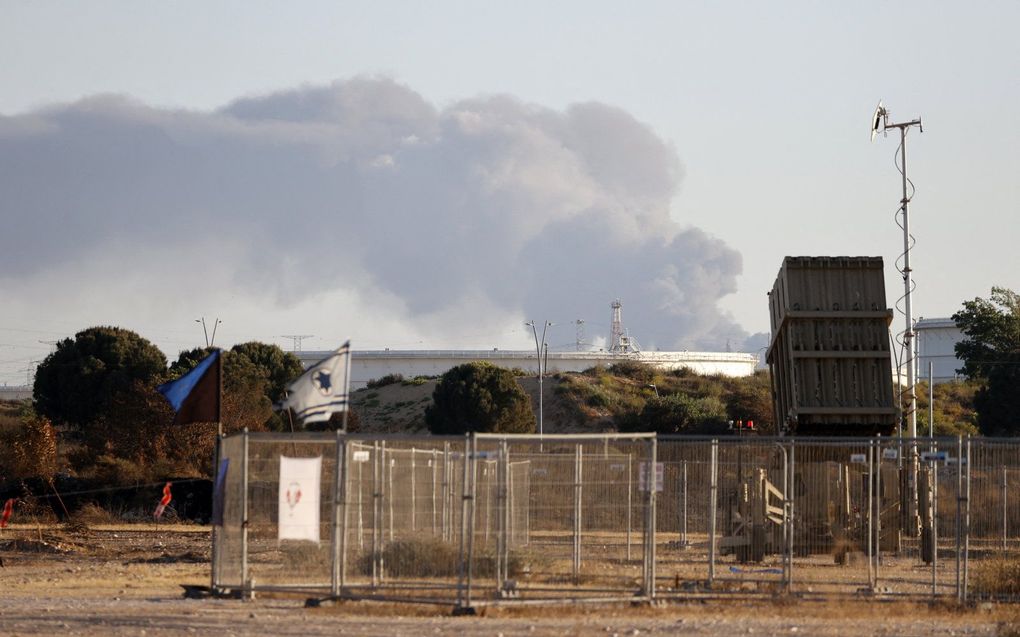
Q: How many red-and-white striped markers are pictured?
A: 2